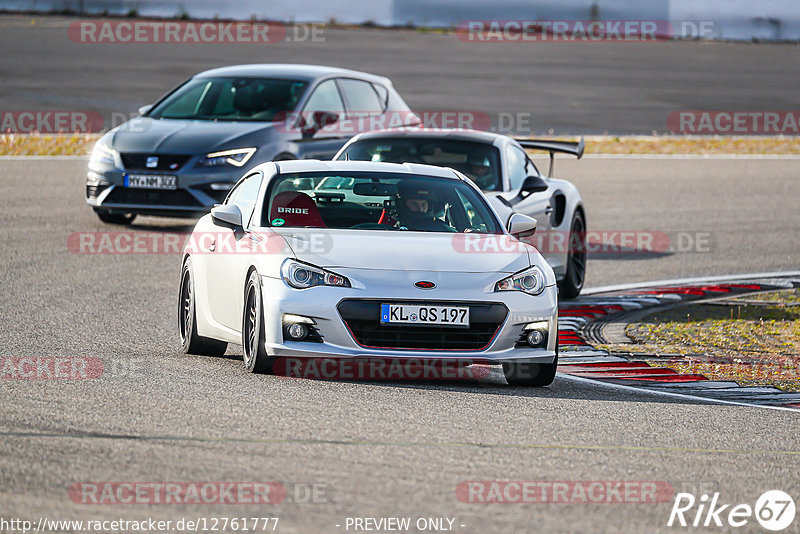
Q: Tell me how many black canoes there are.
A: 0